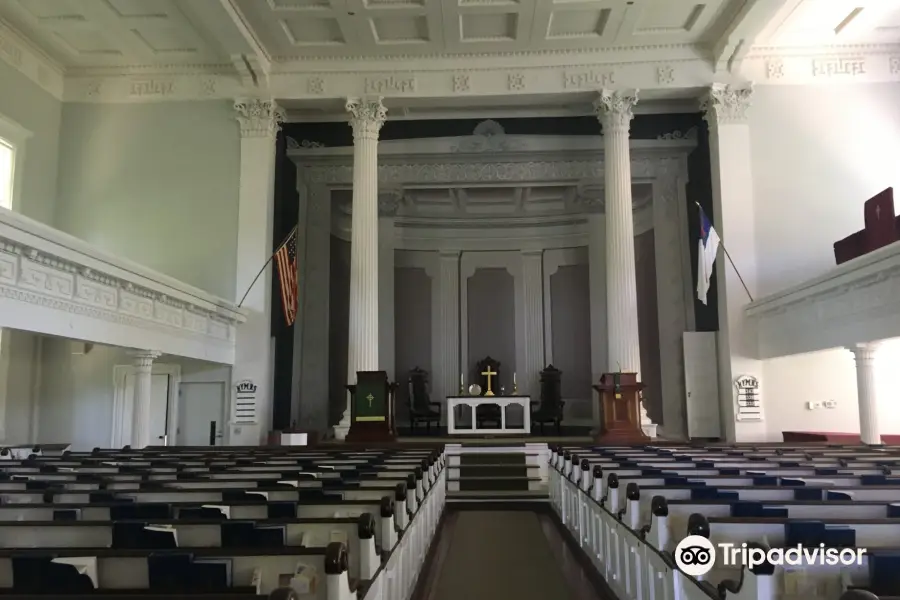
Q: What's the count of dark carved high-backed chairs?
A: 3